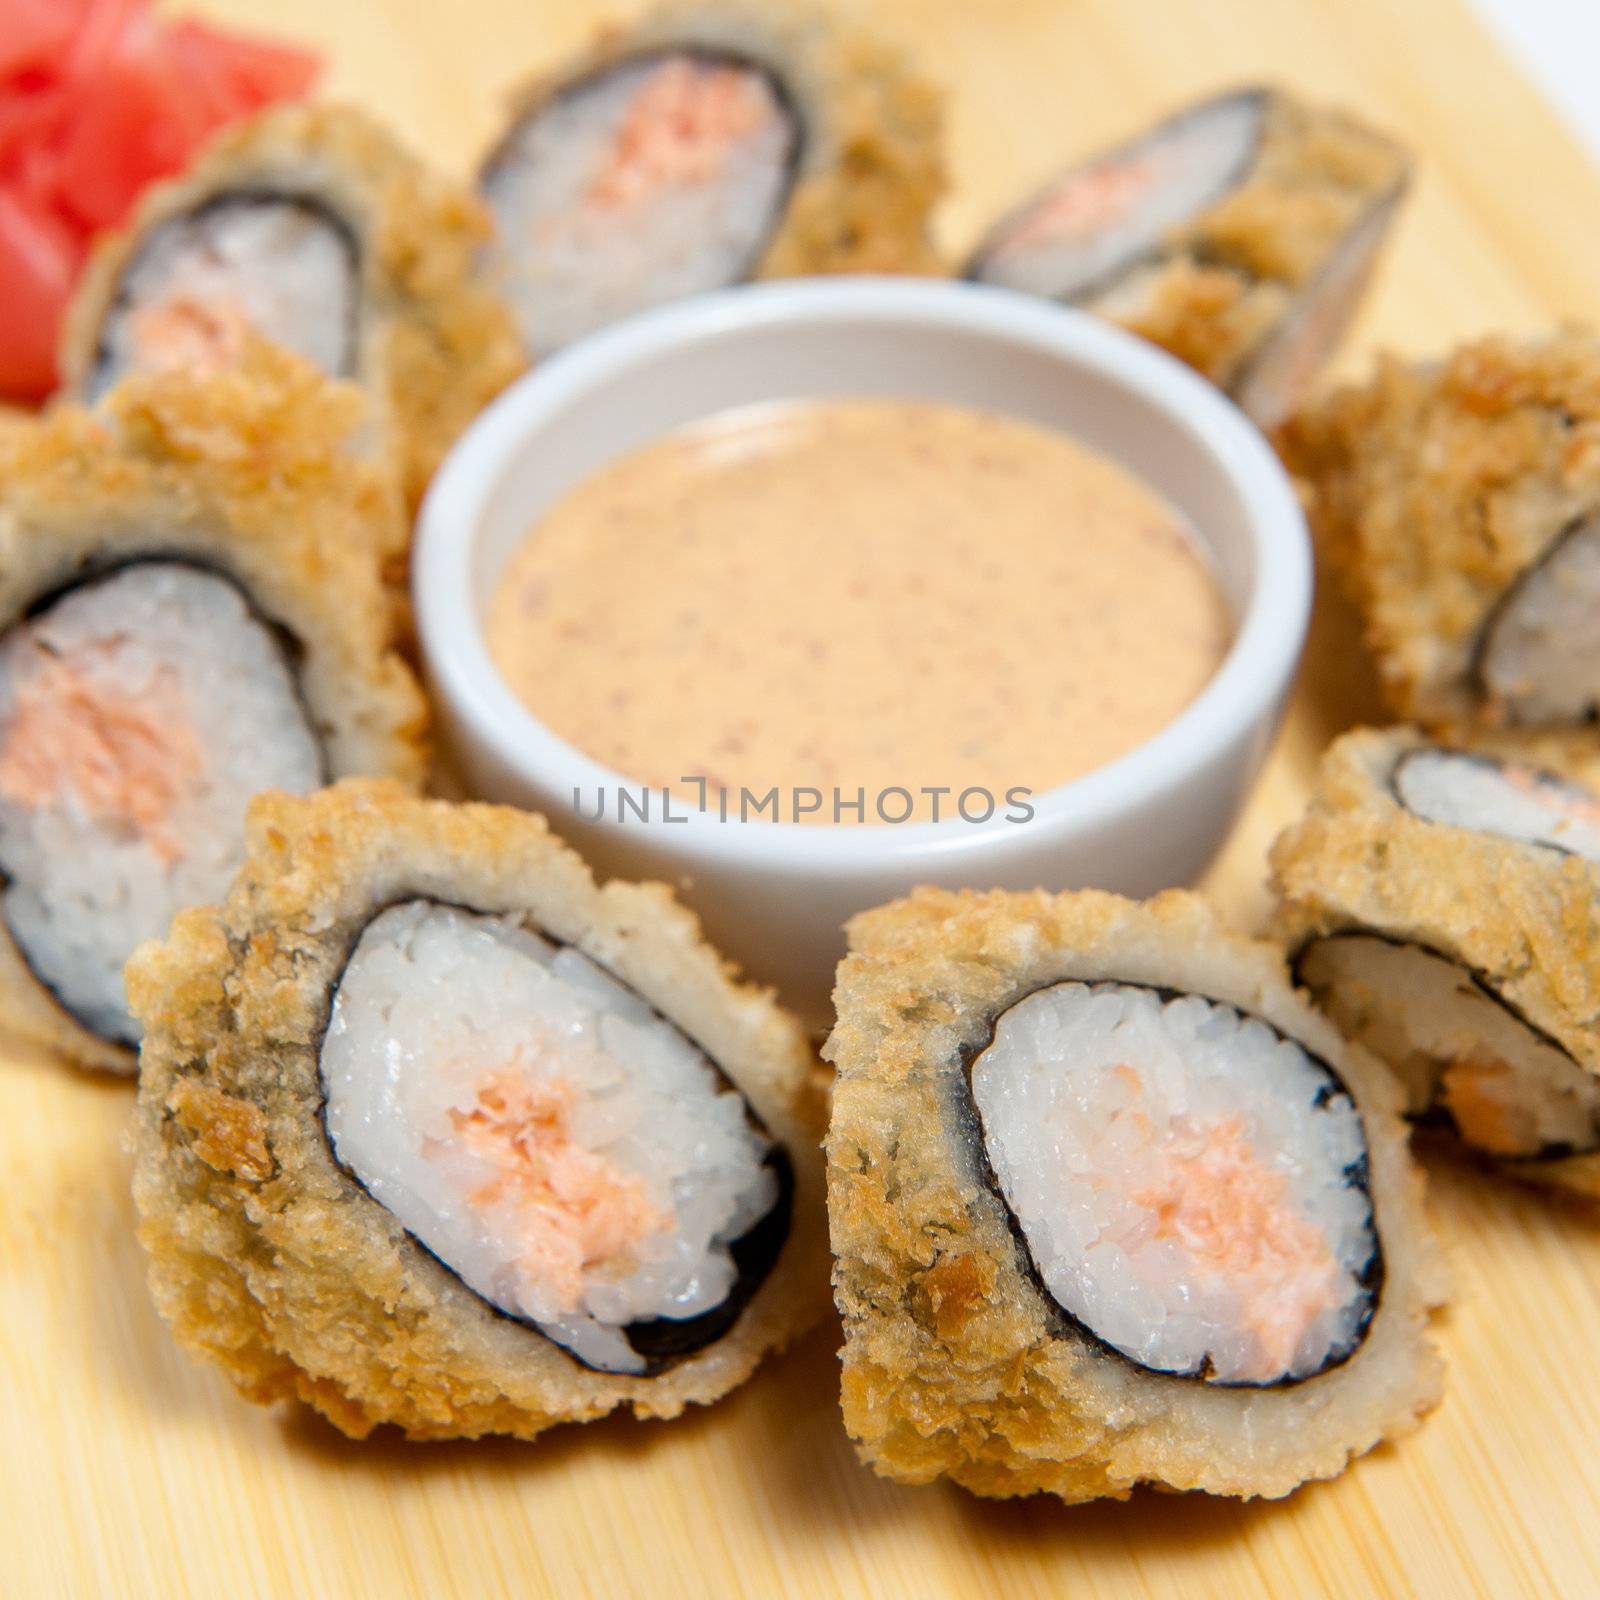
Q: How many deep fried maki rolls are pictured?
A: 8